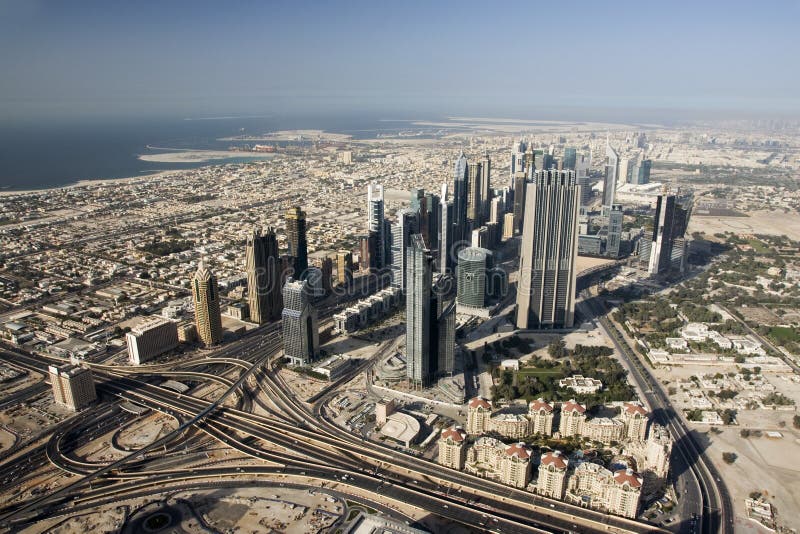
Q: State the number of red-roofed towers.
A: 8